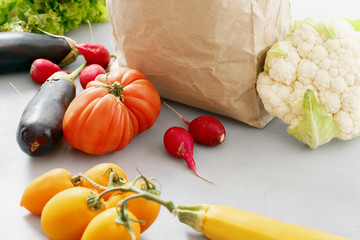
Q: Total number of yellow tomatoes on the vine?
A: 5